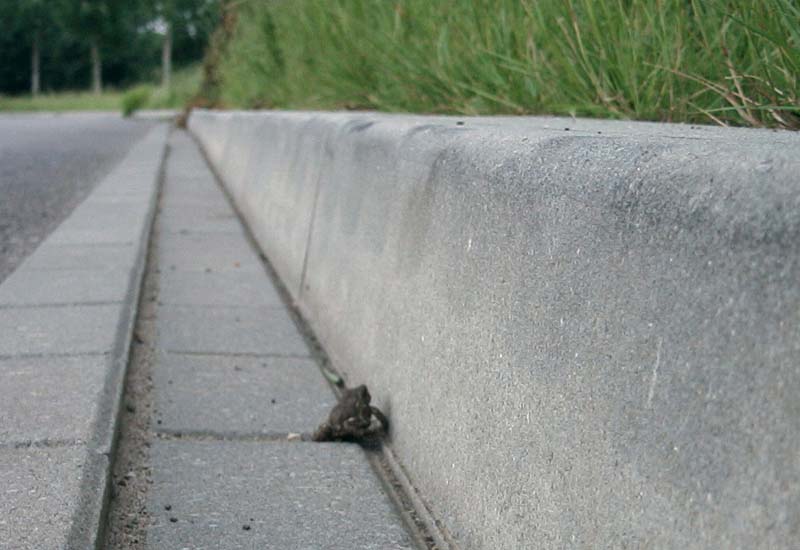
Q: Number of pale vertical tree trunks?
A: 3